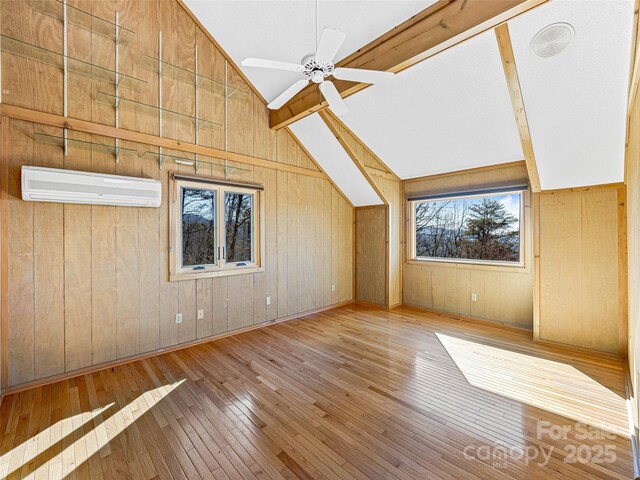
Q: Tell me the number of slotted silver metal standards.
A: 5